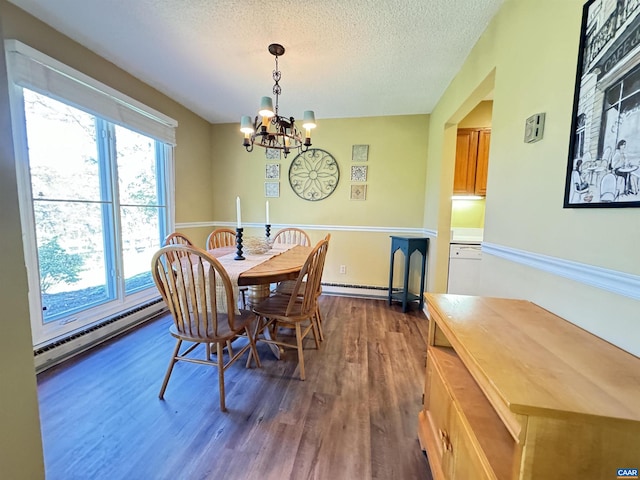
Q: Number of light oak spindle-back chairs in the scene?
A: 6